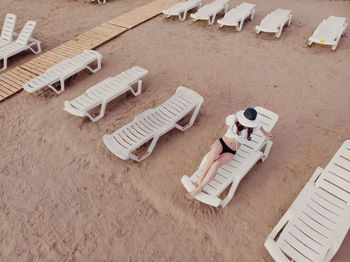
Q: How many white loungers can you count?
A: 12